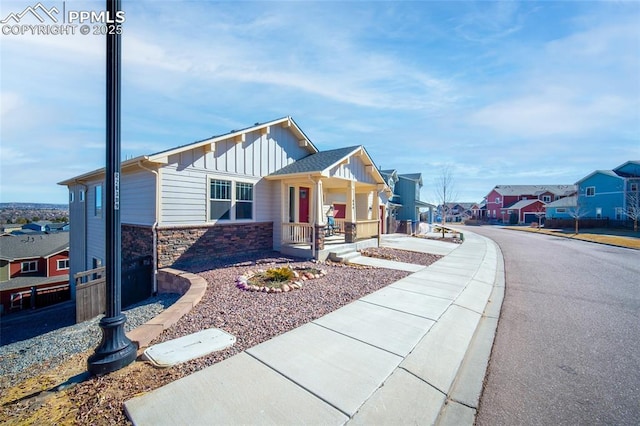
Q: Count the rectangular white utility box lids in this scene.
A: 1